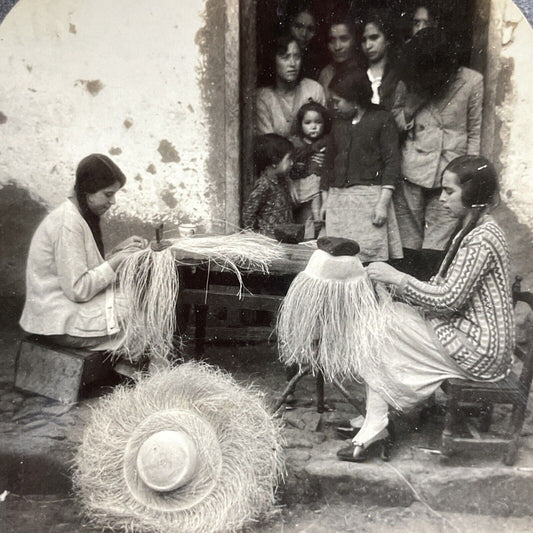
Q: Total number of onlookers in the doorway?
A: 9